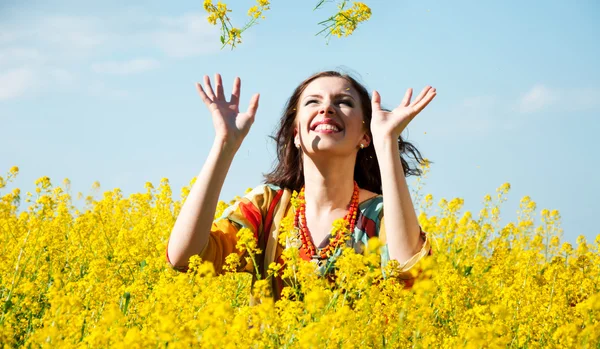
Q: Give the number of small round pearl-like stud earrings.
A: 2